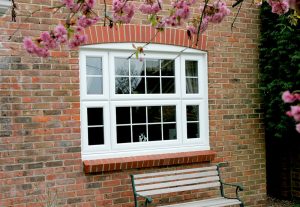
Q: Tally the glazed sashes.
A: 6